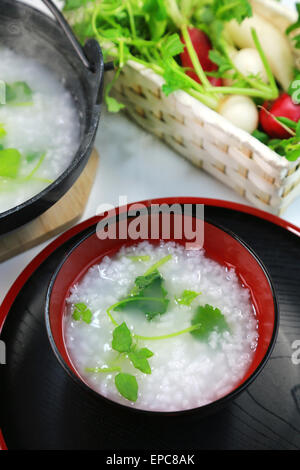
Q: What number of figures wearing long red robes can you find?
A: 0